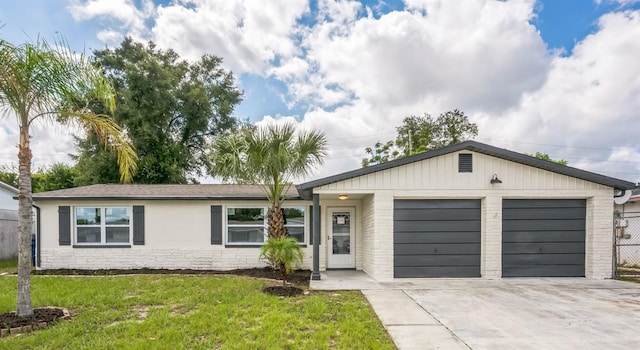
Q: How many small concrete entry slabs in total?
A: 1